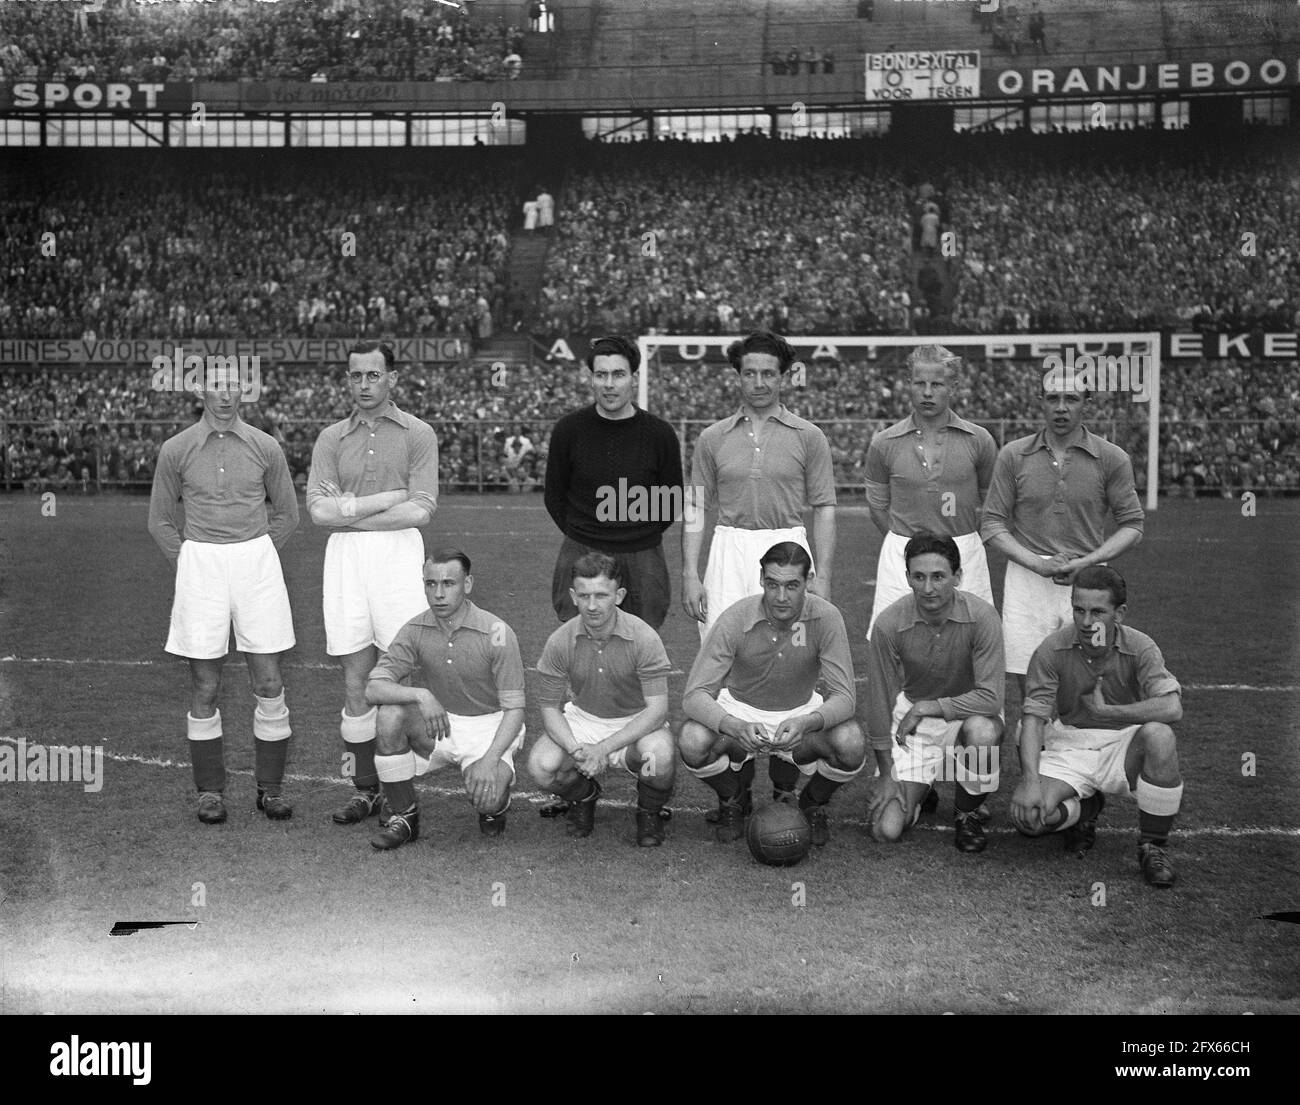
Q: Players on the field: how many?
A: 11